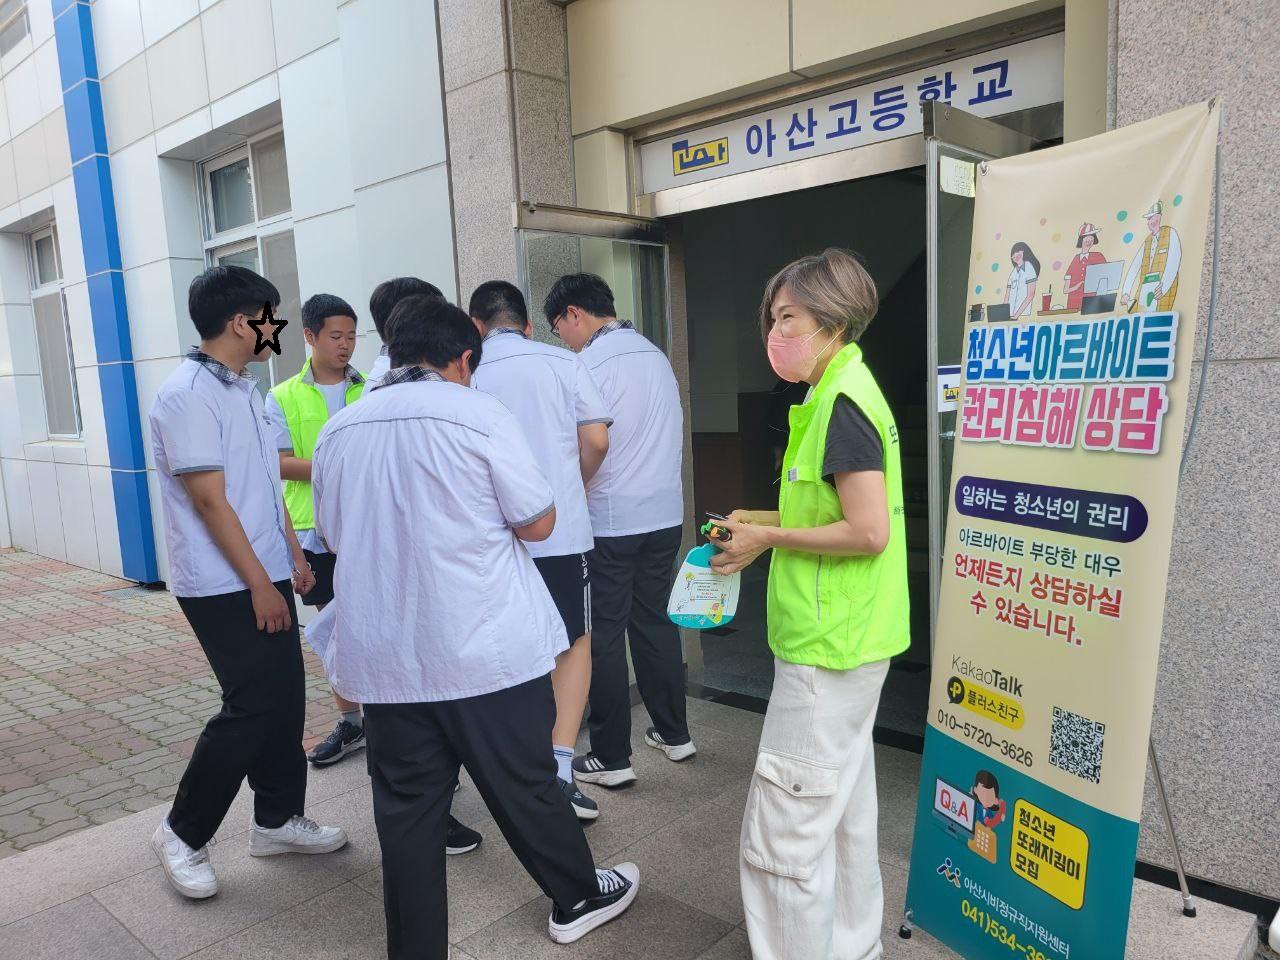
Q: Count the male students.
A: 6